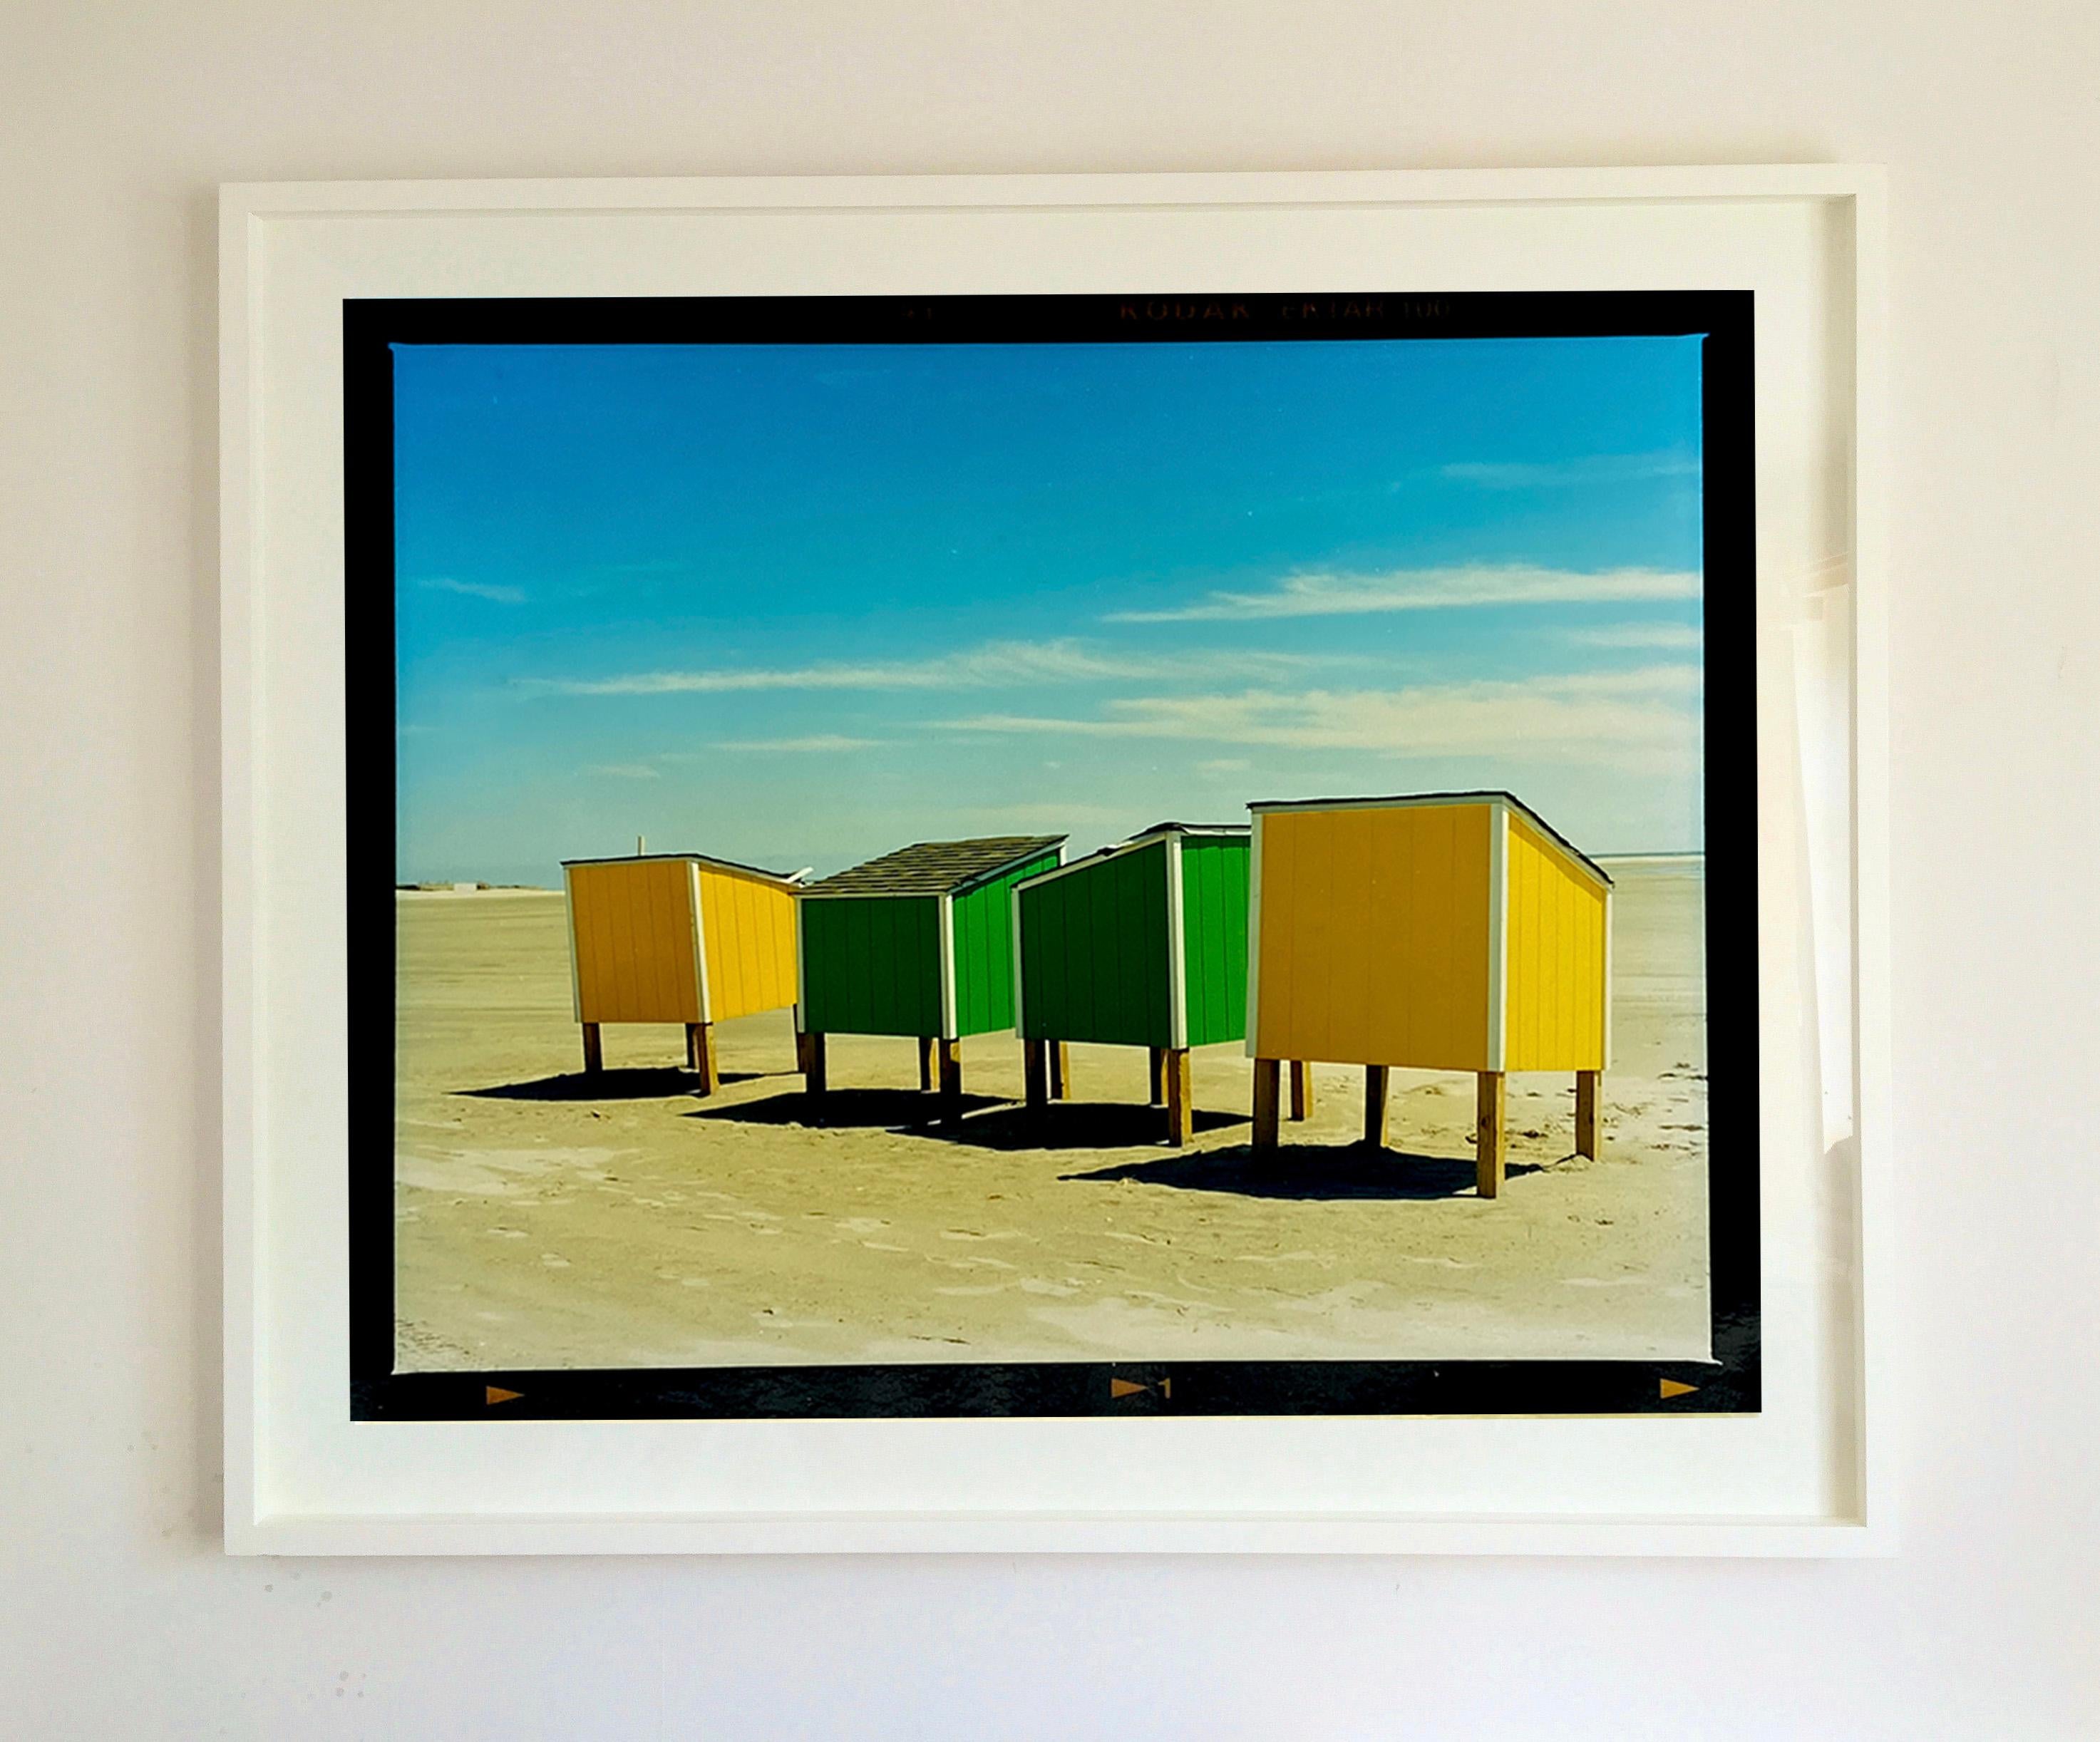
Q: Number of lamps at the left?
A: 0